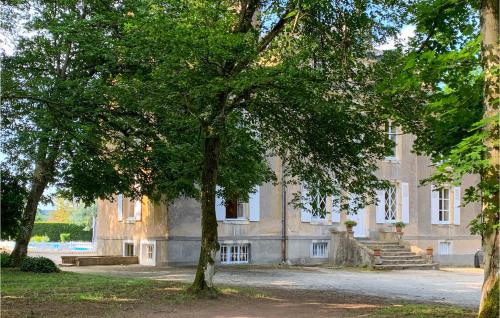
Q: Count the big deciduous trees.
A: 3